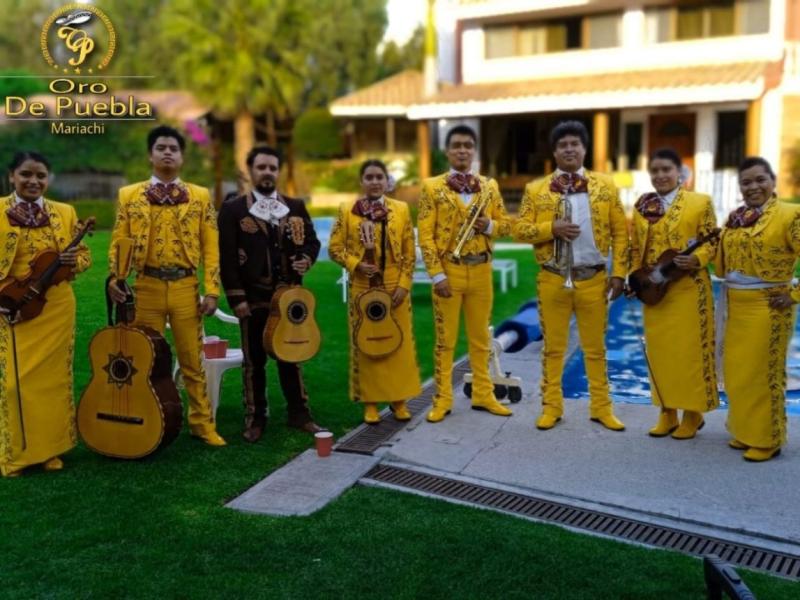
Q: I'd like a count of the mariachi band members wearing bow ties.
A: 8